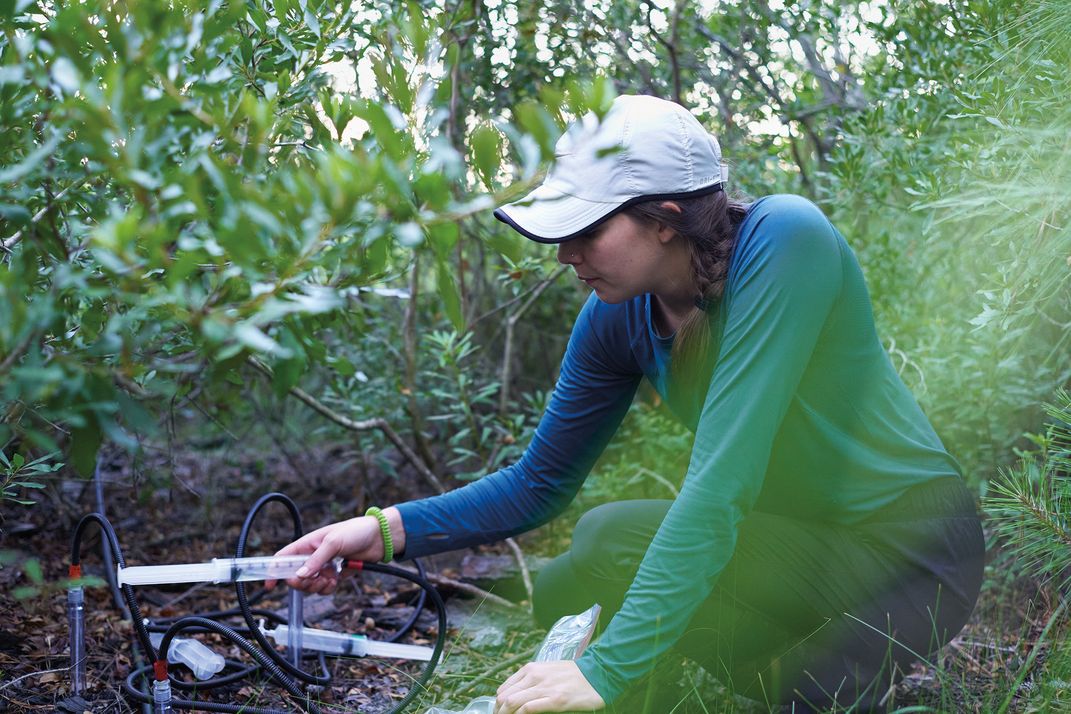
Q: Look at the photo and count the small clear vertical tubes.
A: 3